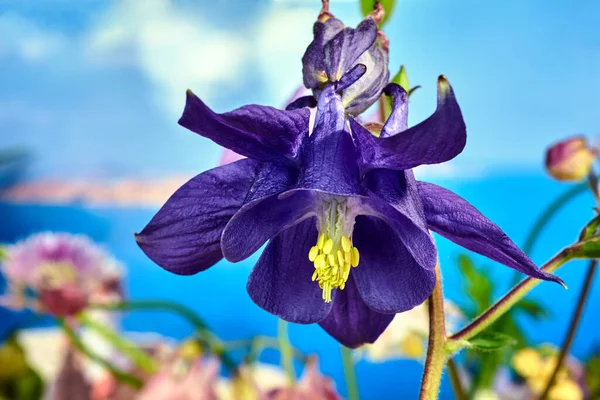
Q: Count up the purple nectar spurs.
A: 3